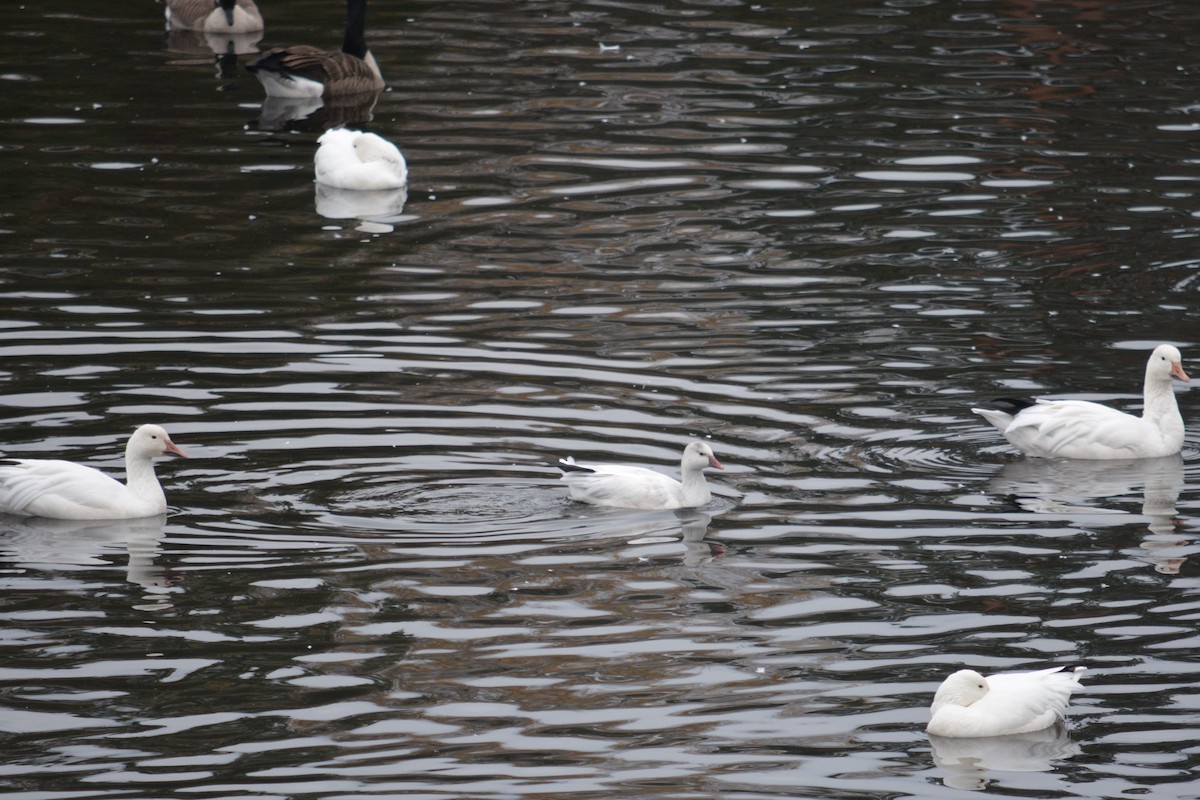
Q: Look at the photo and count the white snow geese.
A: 5